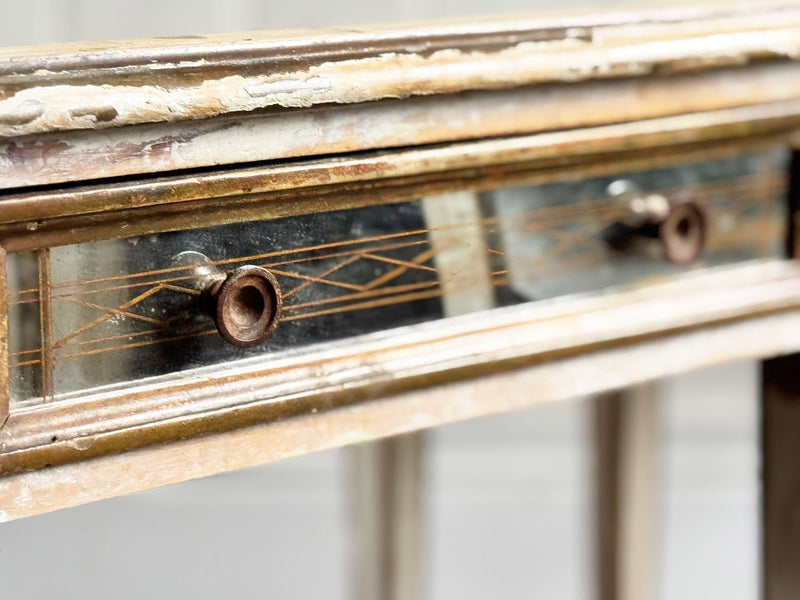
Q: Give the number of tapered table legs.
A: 3